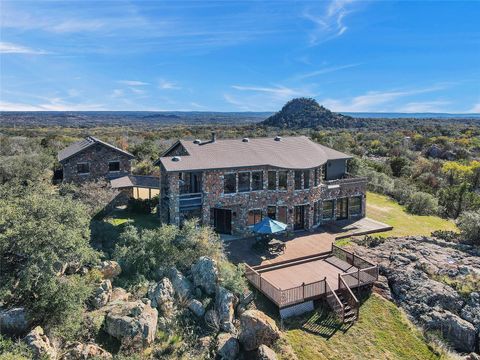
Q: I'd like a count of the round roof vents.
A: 4